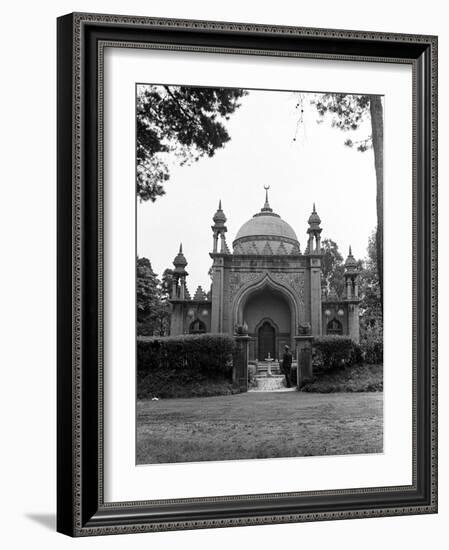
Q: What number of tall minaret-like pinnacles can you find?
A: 4